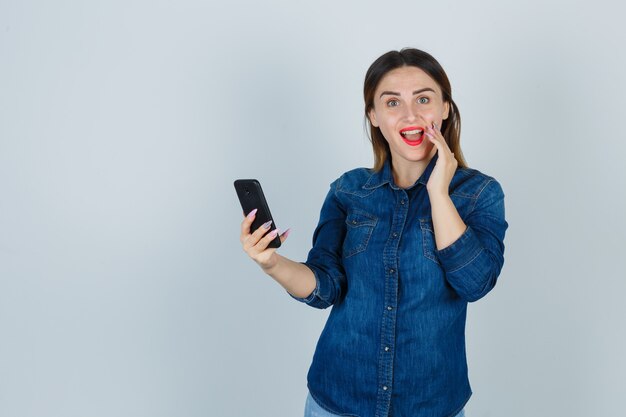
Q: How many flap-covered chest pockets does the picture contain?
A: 2